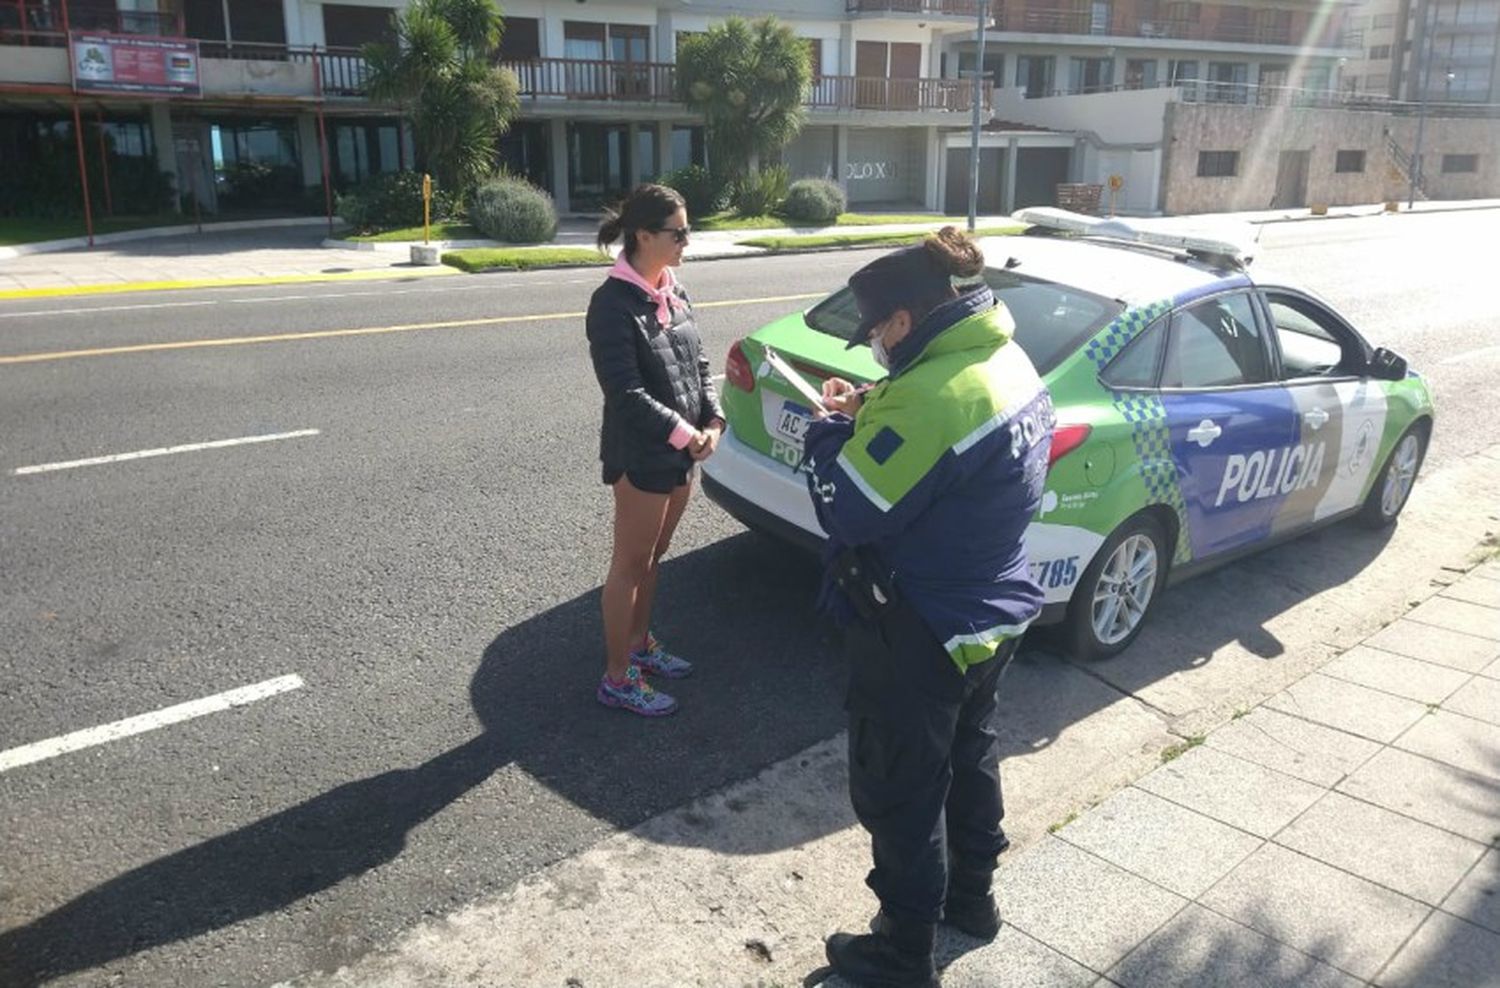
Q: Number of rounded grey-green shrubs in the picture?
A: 2